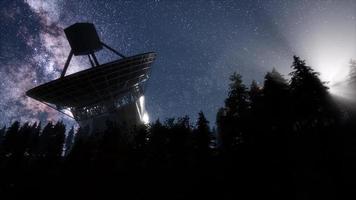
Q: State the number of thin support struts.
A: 4